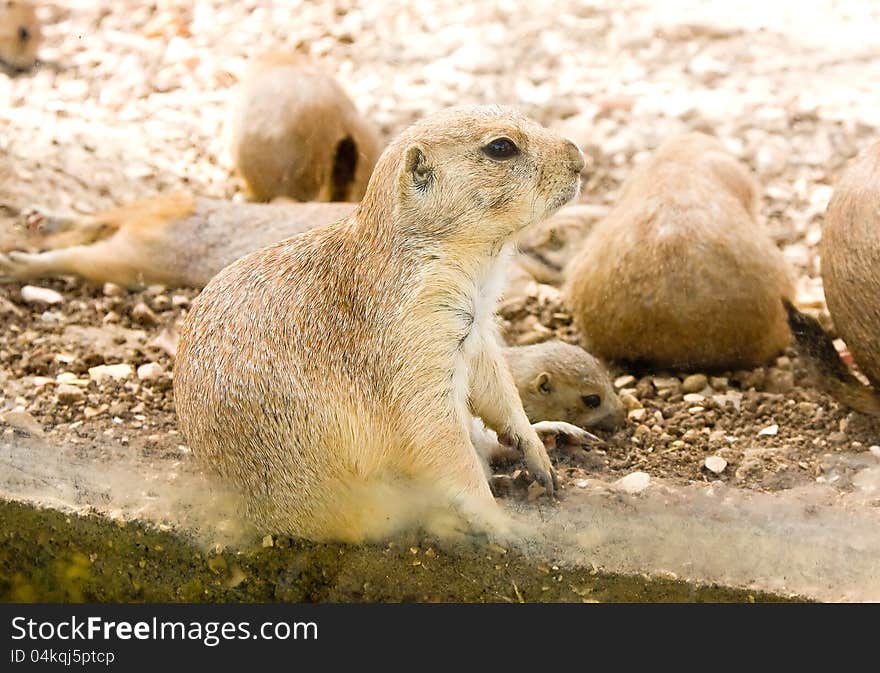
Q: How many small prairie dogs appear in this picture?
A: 1